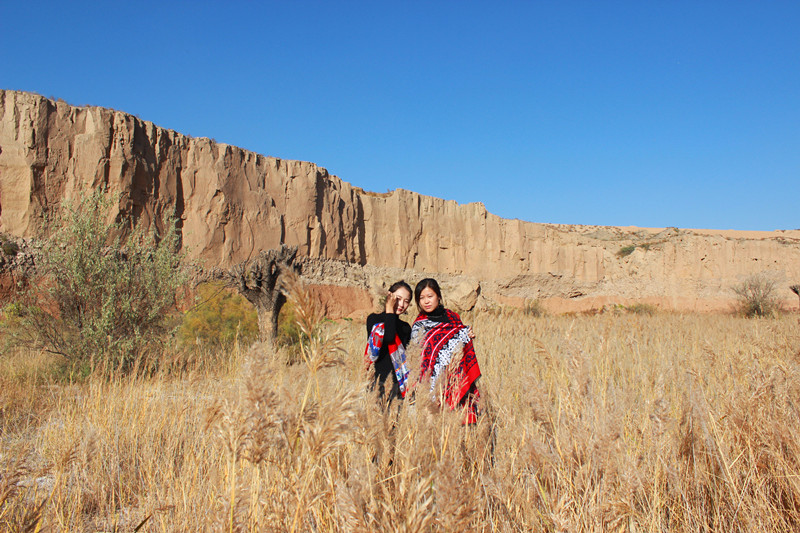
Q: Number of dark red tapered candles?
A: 0